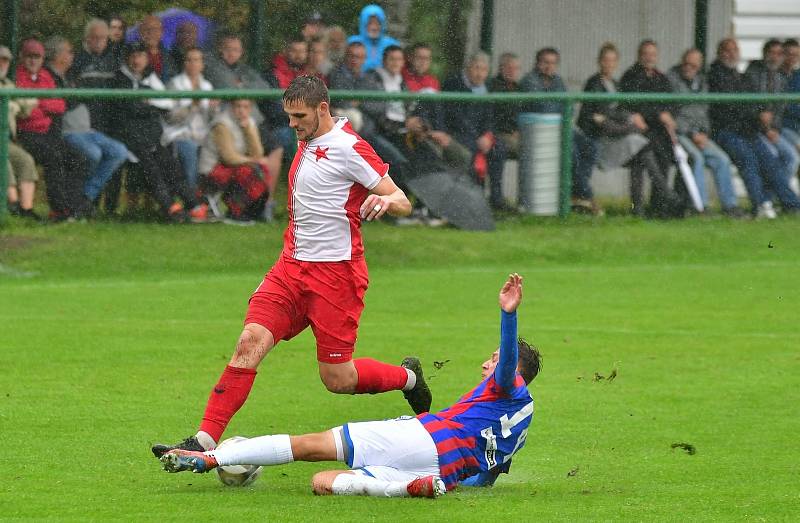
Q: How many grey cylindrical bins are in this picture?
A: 1